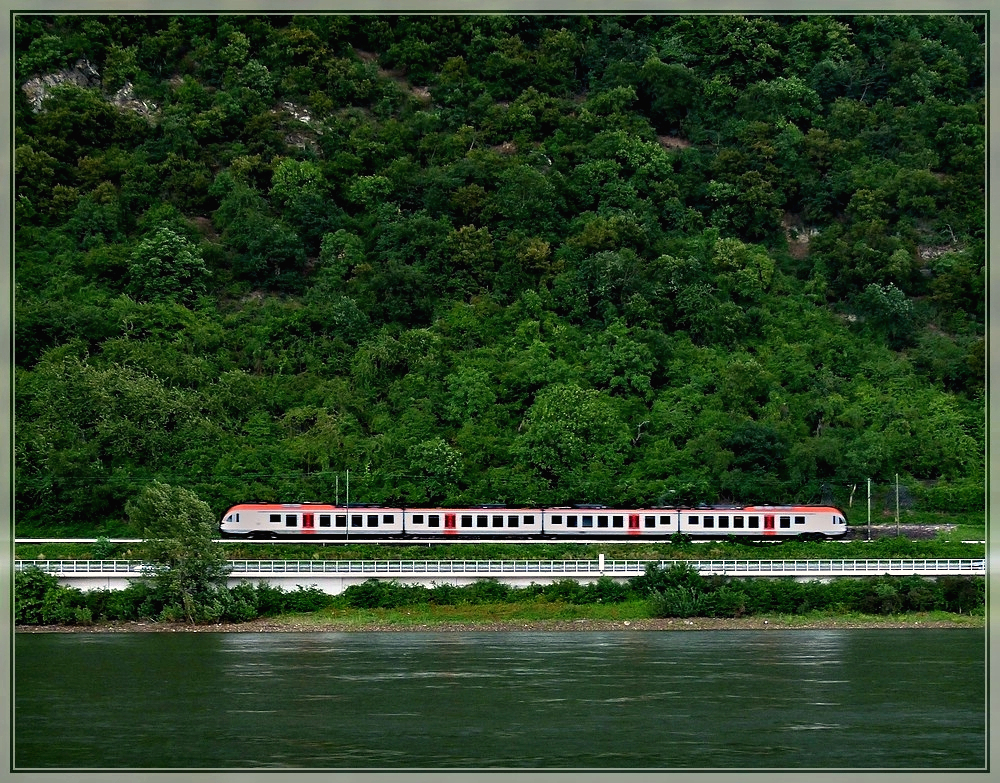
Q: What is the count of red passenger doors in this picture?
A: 4